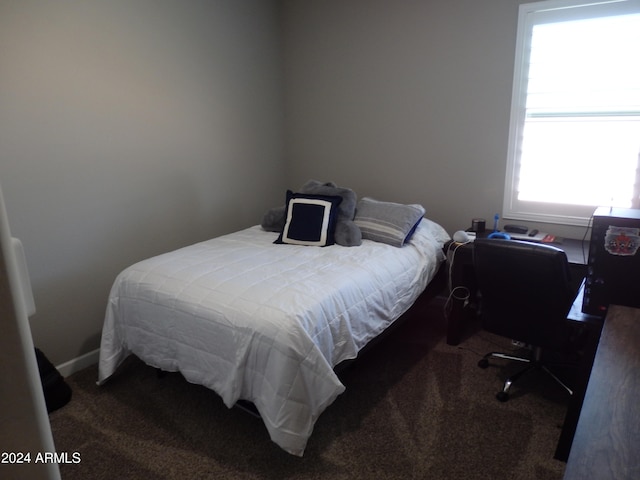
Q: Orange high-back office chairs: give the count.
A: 0